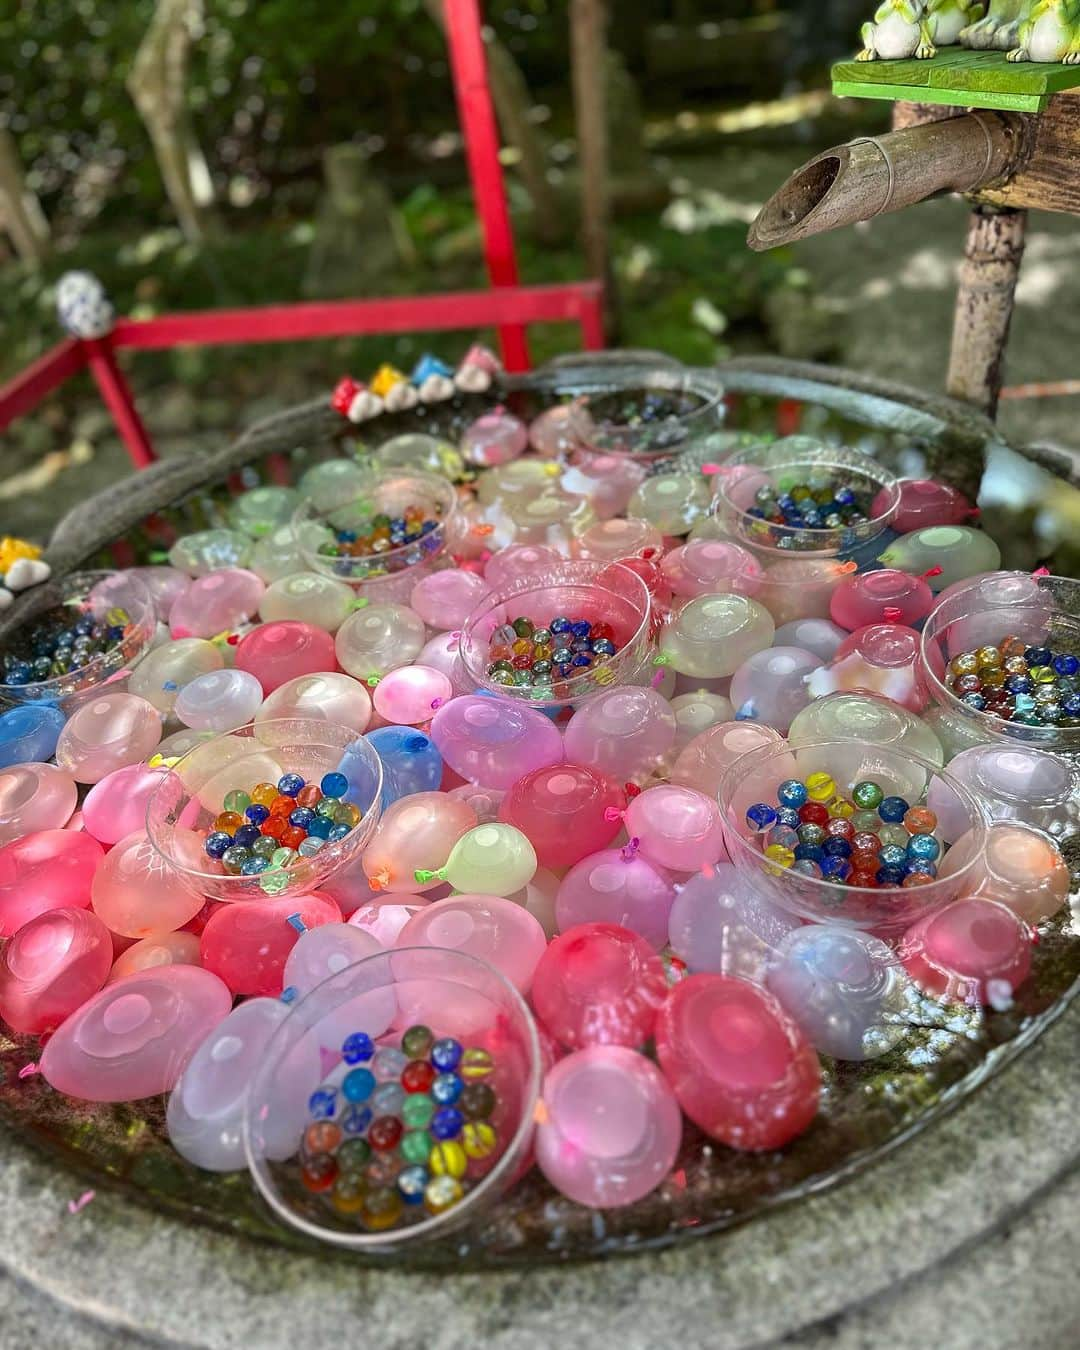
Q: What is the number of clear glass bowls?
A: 9